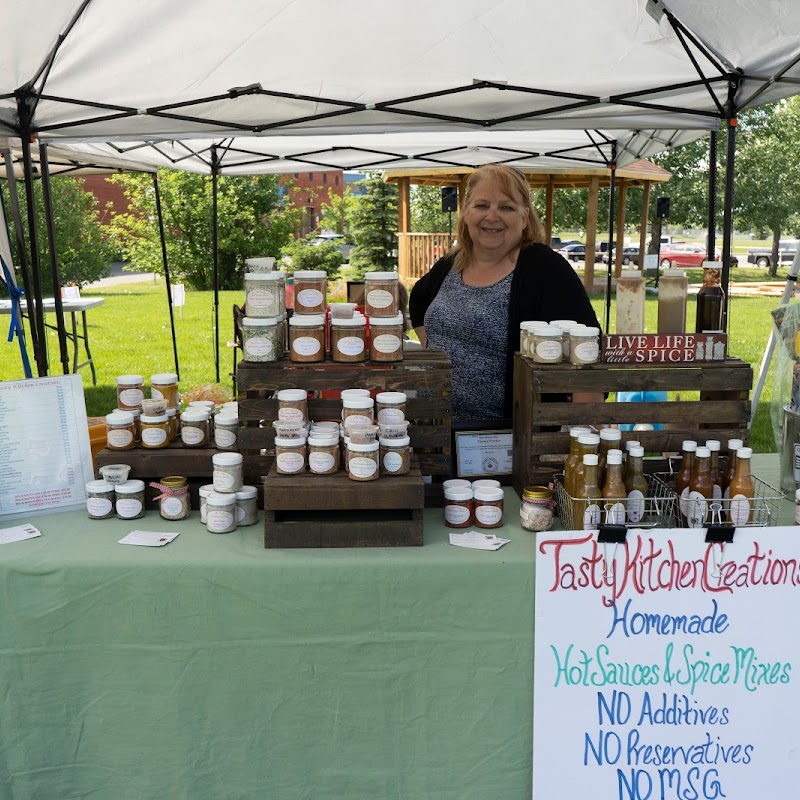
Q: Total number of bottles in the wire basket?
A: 13